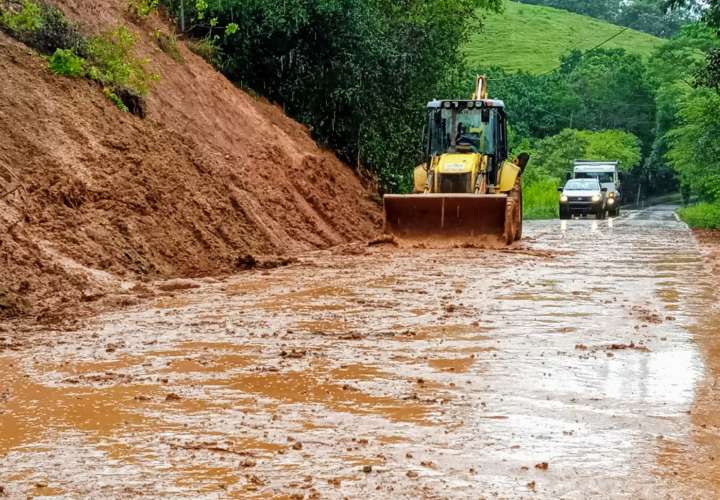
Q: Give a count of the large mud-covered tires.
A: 1